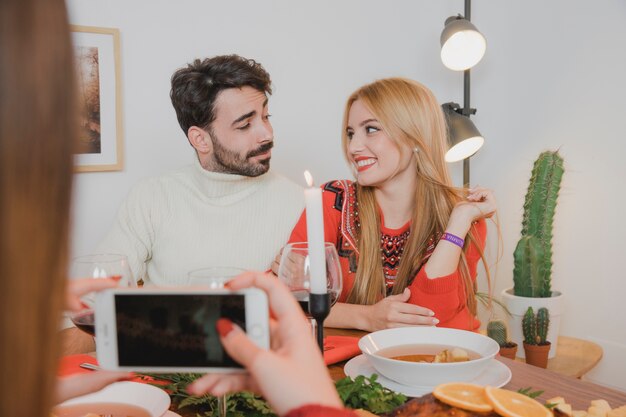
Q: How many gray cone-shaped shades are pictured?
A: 2